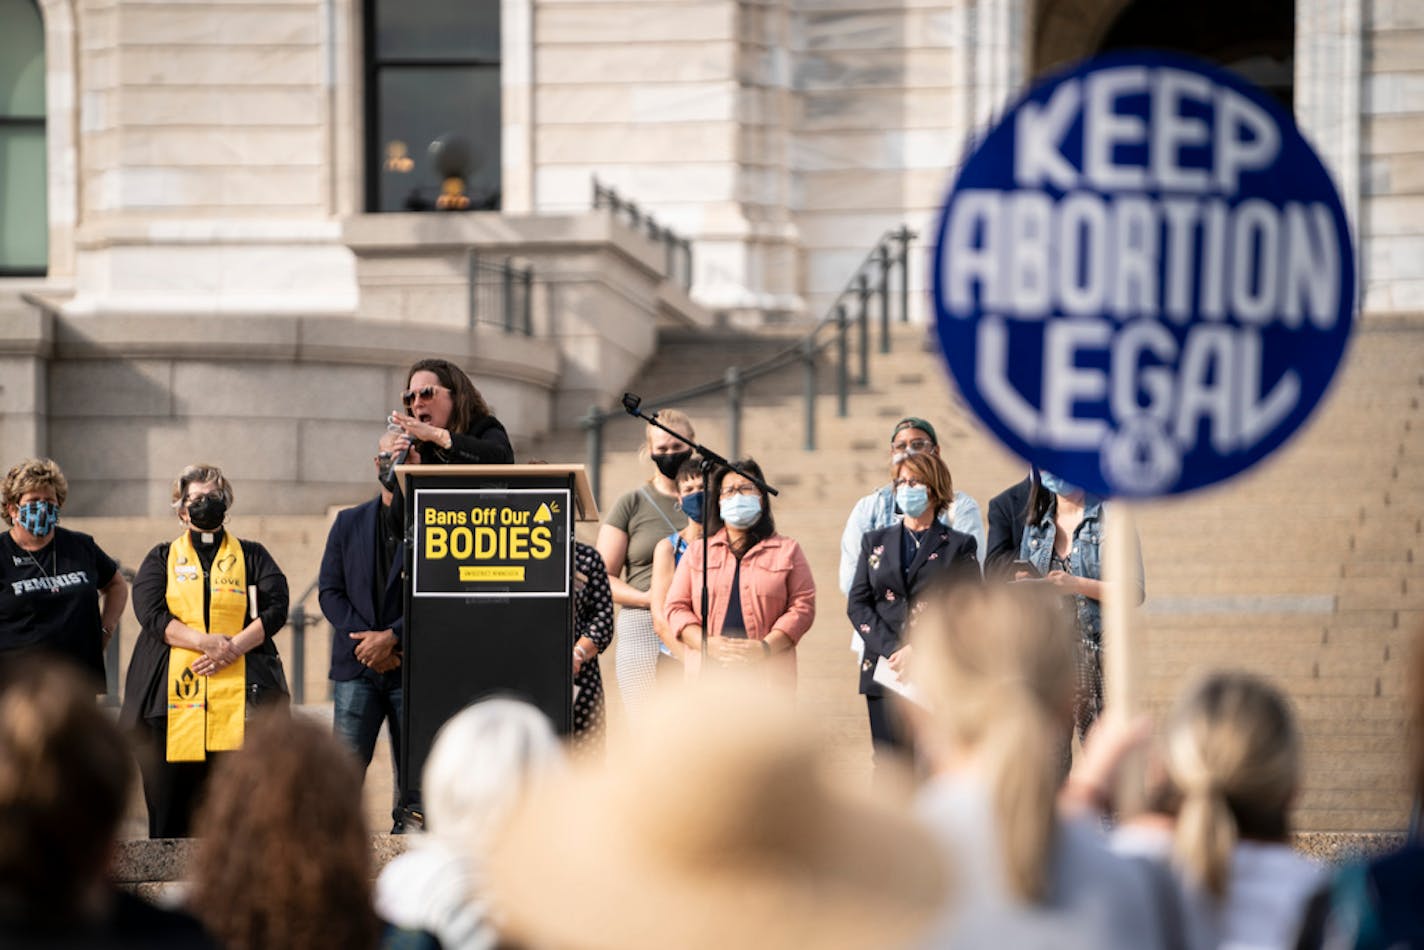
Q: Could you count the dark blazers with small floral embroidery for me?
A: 1